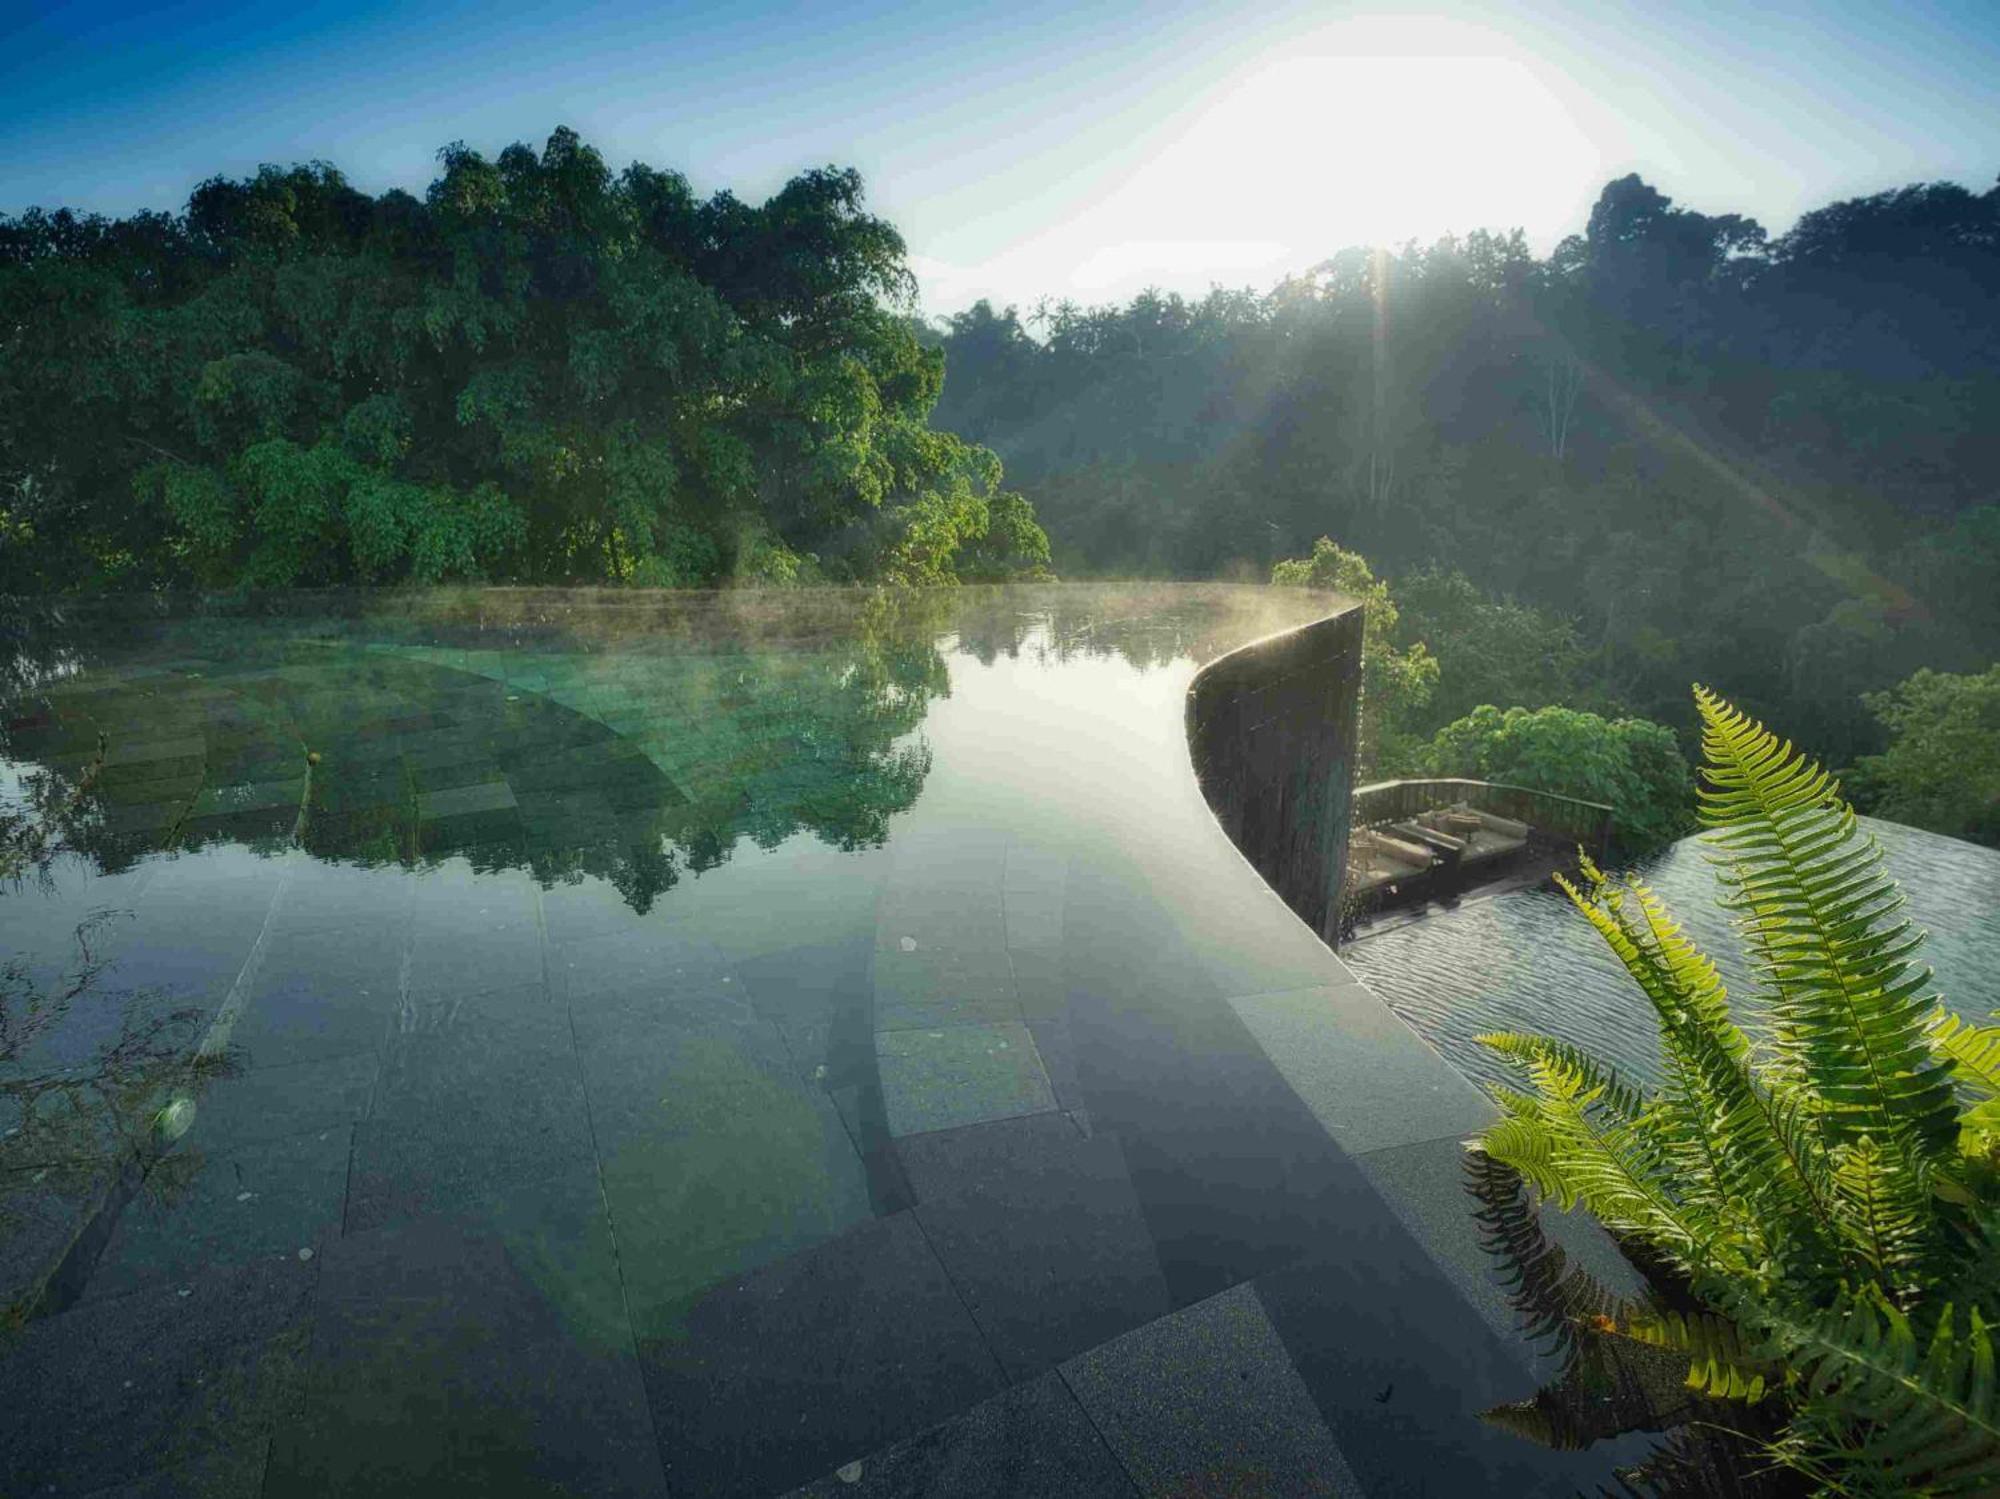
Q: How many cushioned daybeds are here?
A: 2